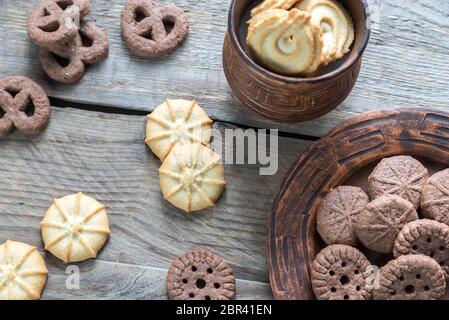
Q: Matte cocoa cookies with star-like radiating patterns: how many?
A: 4